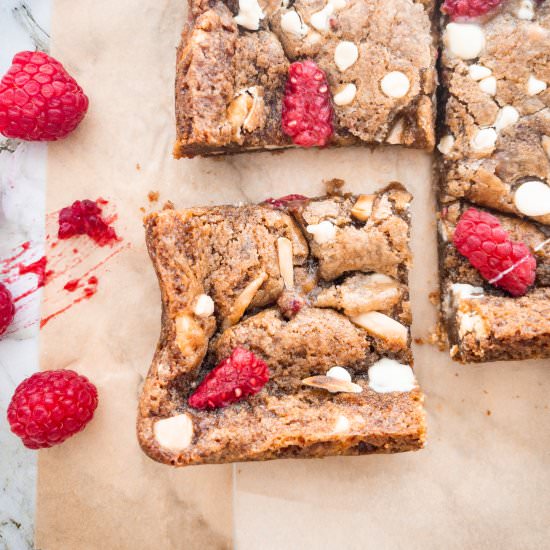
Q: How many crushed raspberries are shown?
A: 1